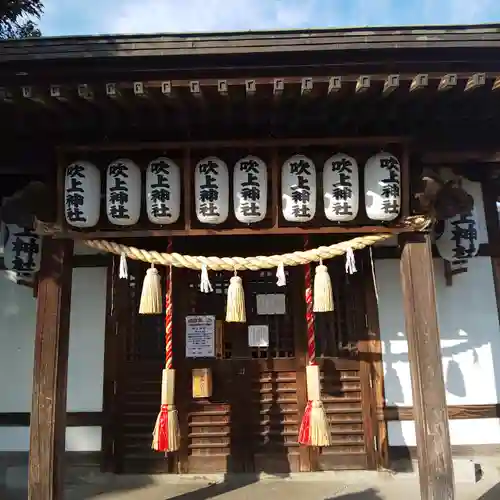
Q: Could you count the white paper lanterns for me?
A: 10